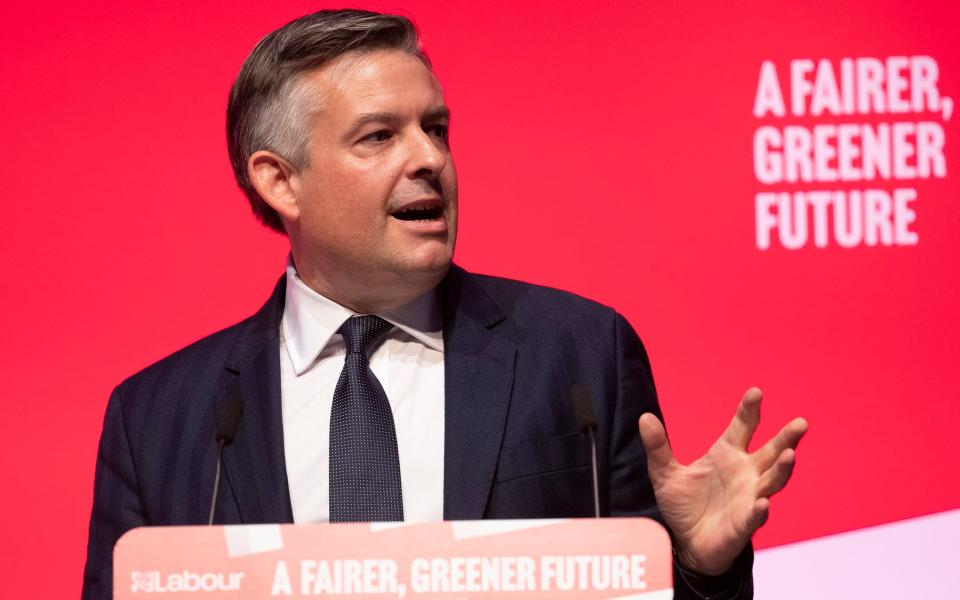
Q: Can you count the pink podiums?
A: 1